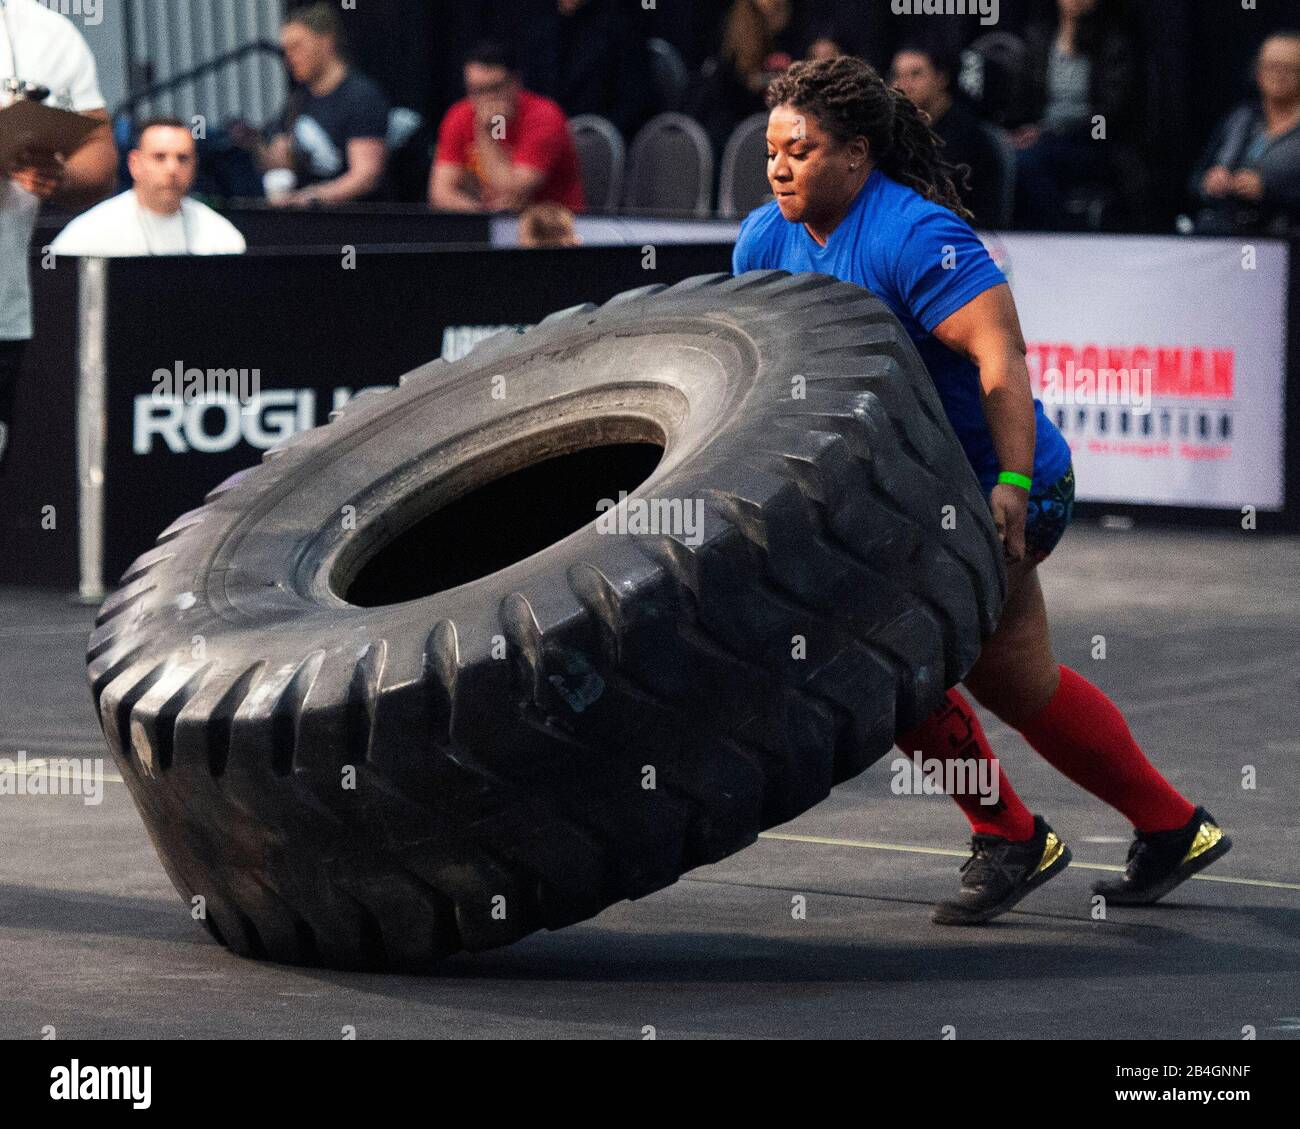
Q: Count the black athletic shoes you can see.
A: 2